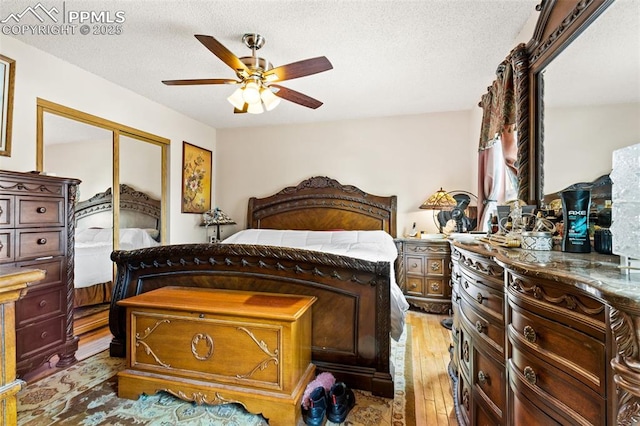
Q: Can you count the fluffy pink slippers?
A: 2